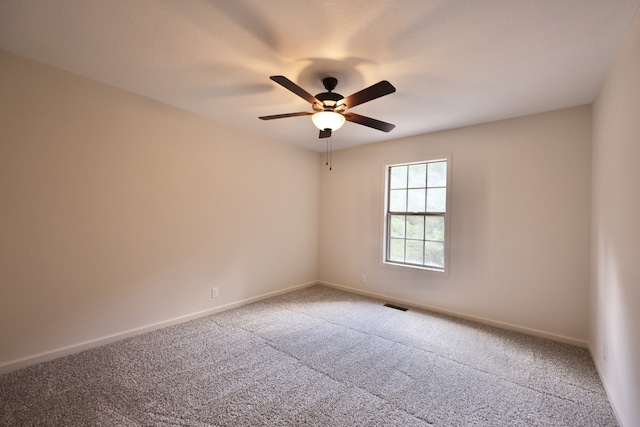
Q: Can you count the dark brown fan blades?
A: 5